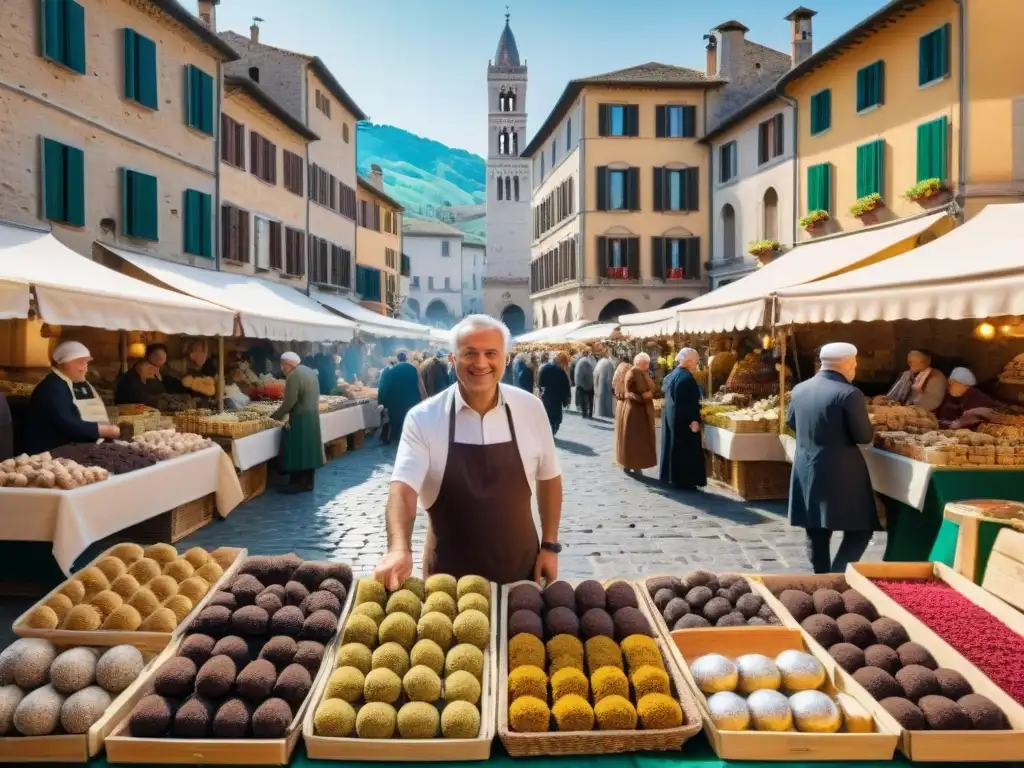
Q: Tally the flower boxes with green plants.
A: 4